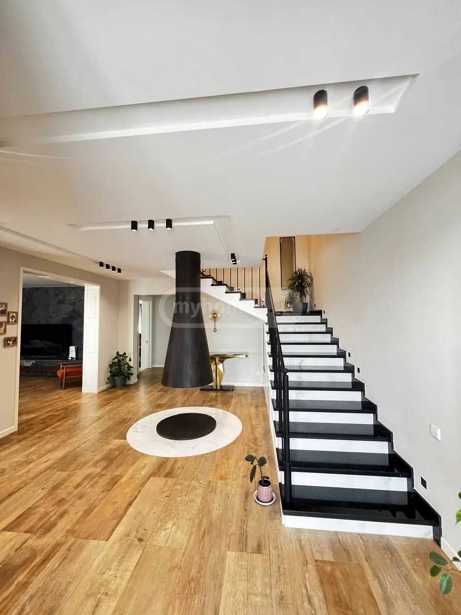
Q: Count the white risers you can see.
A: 11